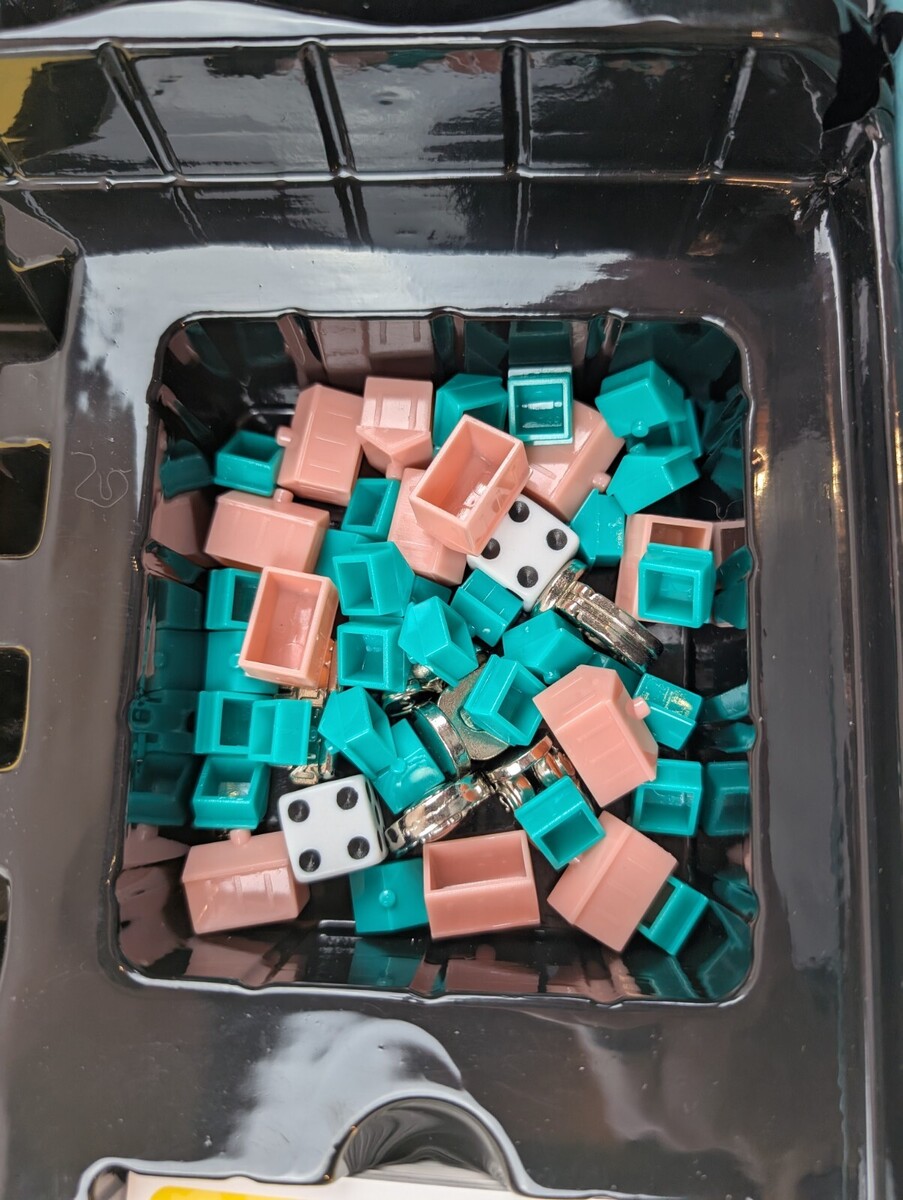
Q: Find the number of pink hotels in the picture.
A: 12